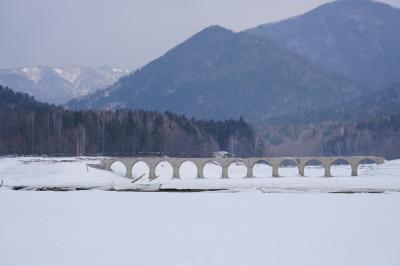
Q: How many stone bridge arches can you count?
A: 11